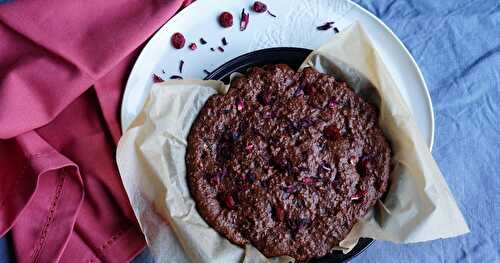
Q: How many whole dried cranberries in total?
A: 3